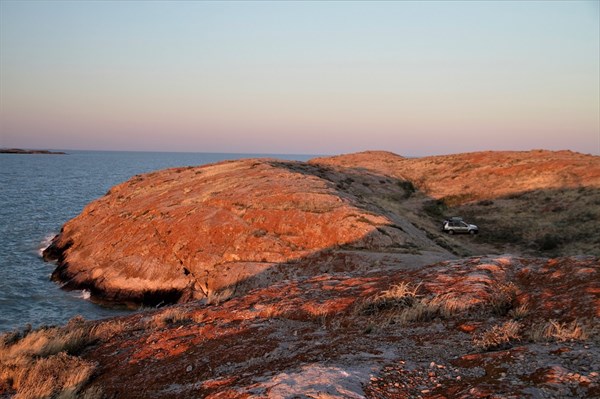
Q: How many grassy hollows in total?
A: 1